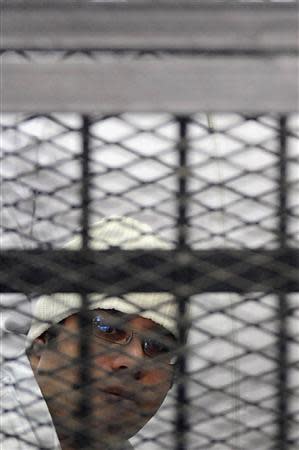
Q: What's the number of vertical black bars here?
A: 3